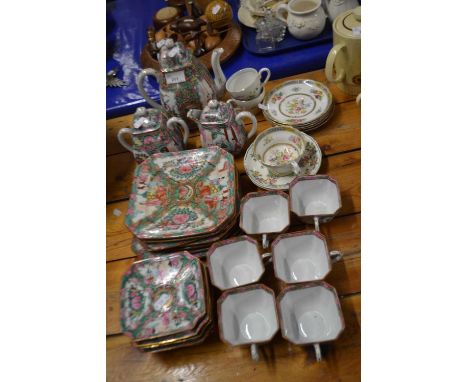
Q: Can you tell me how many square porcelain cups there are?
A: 6